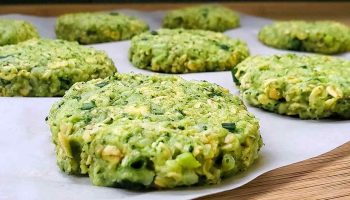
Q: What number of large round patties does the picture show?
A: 8